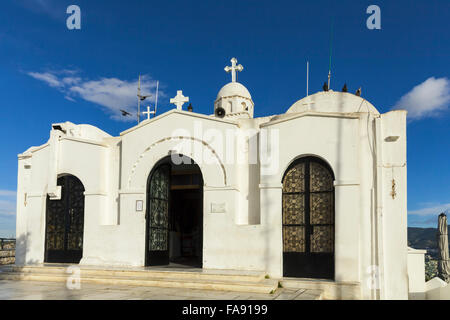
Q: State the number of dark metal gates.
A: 3